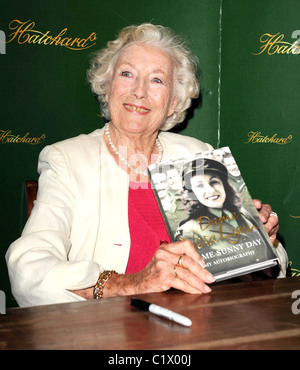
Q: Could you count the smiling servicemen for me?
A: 3